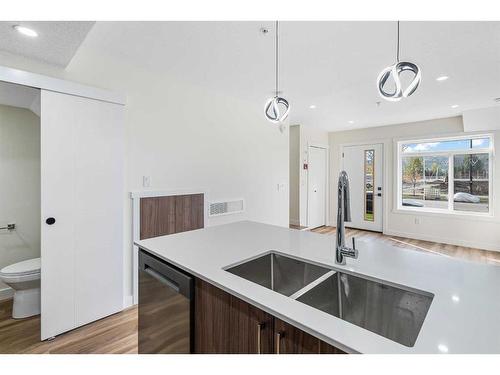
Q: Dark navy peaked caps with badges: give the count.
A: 0